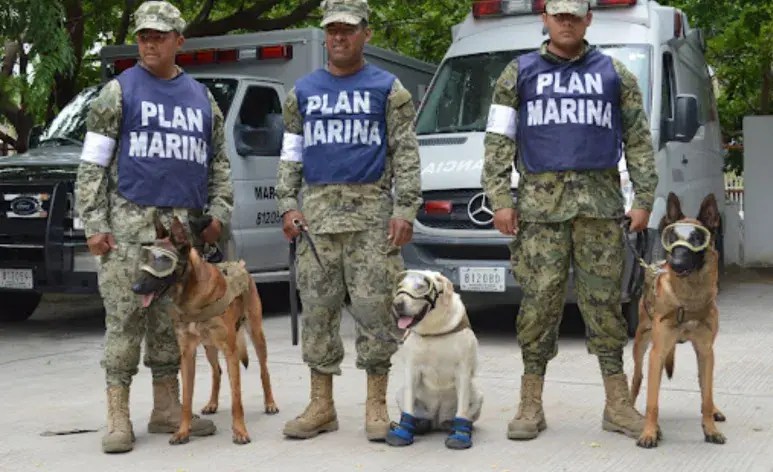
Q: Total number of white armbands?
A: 3